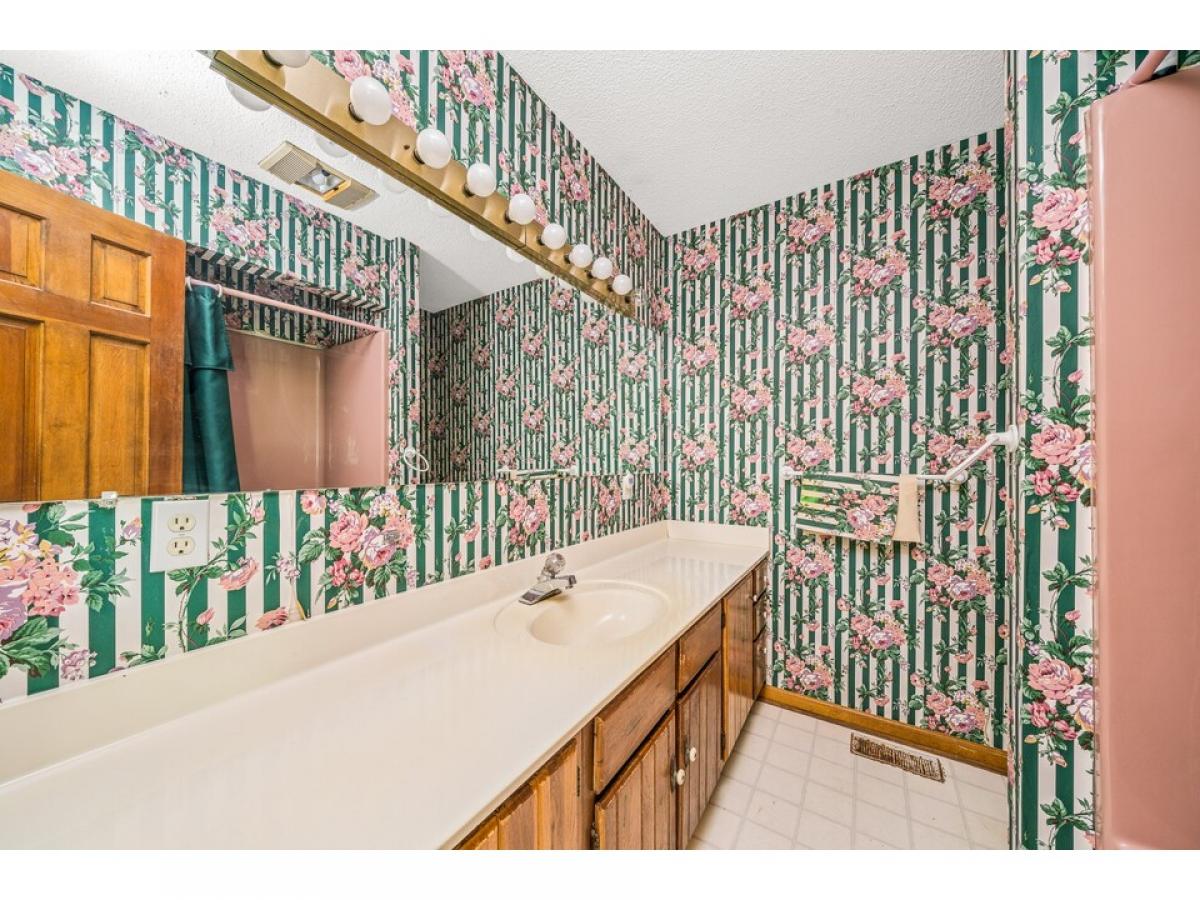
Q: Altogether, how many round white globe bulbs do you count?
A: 9